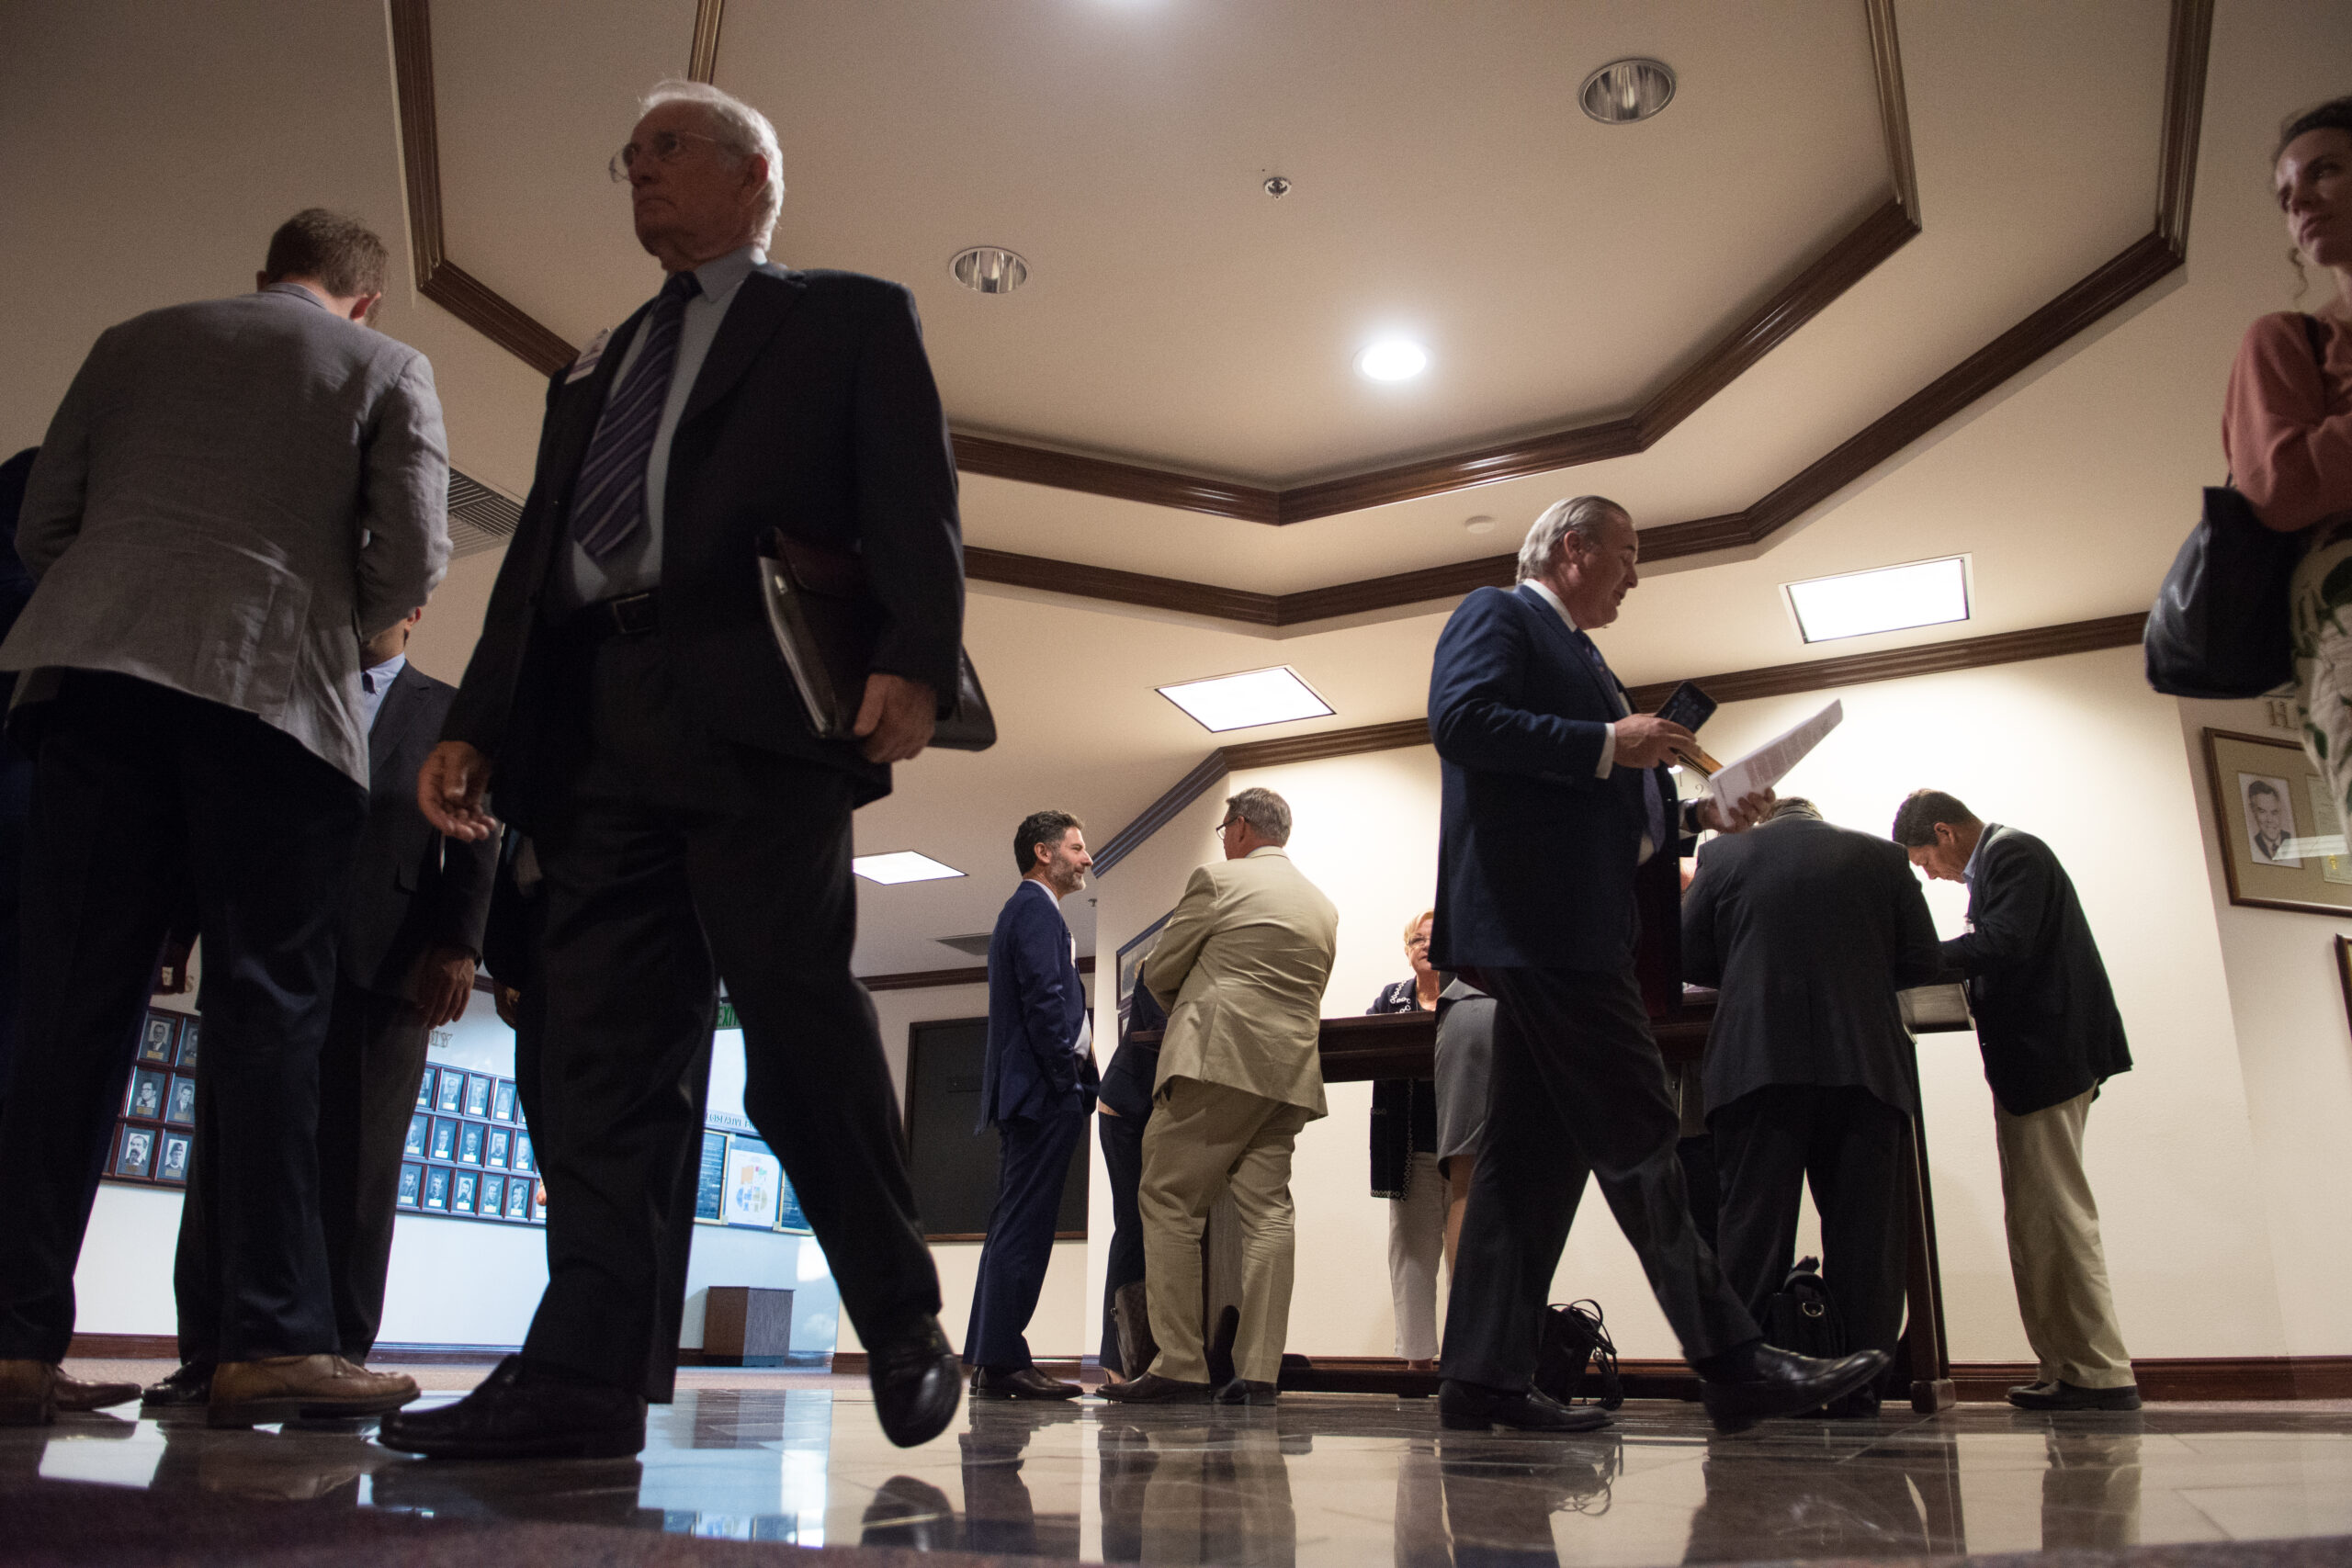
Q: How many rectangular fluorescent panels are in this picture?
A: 3